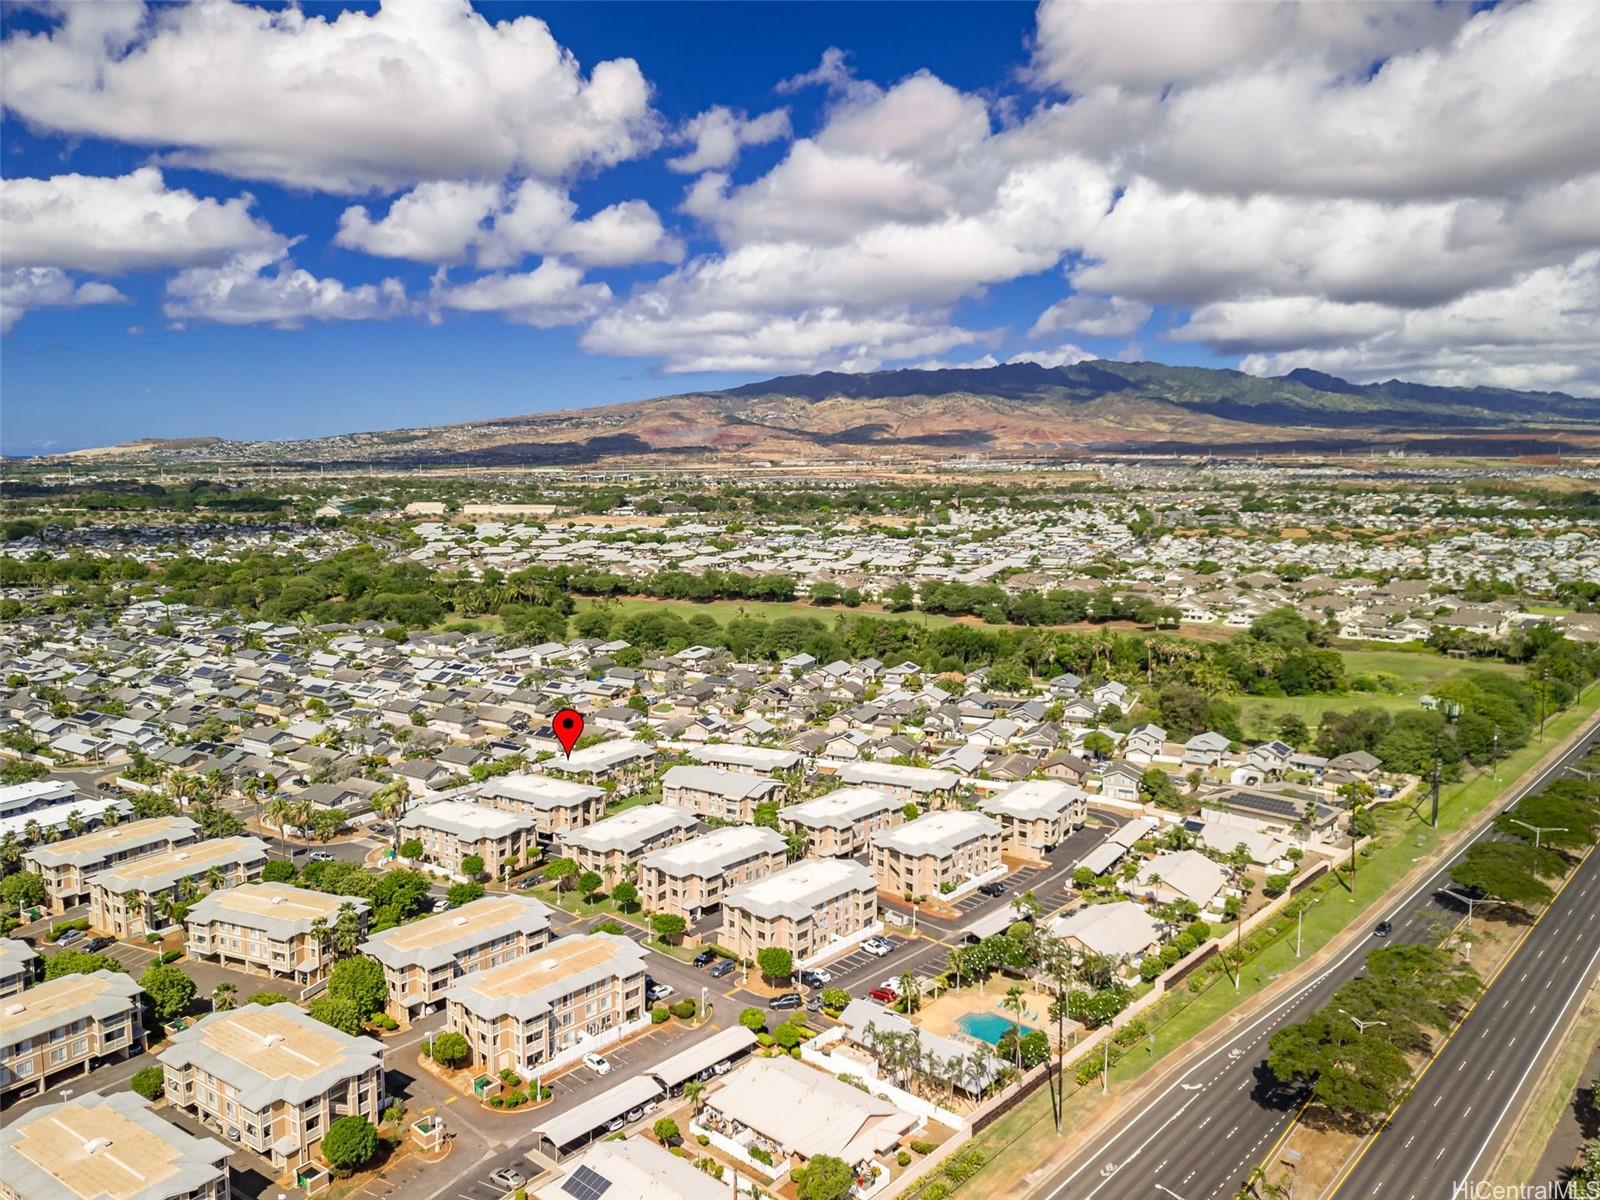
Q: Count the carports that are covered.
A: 5